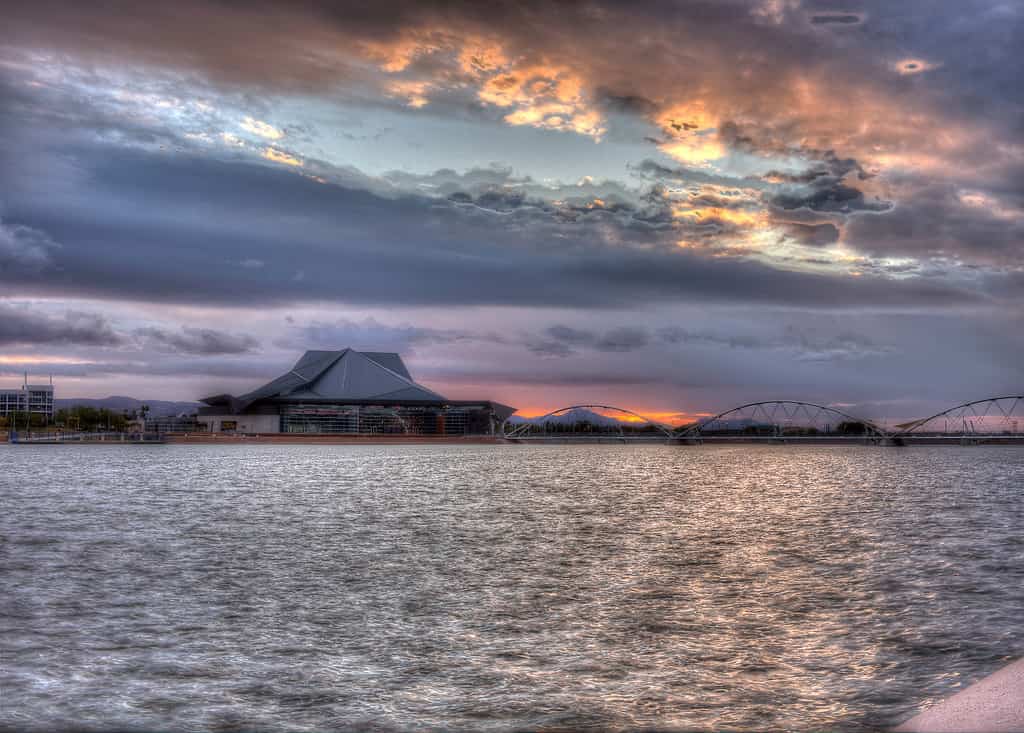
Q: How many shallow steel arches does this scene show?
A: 3